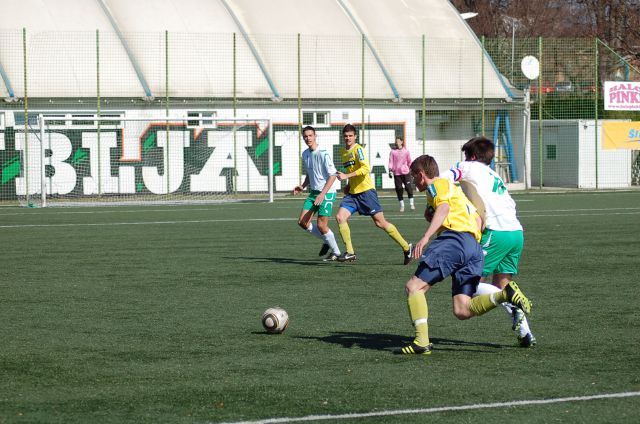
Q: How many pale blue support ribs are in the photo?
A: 5